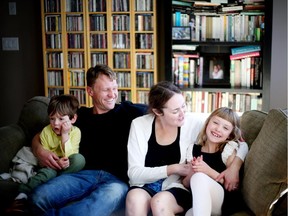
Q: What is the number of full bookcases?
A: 2